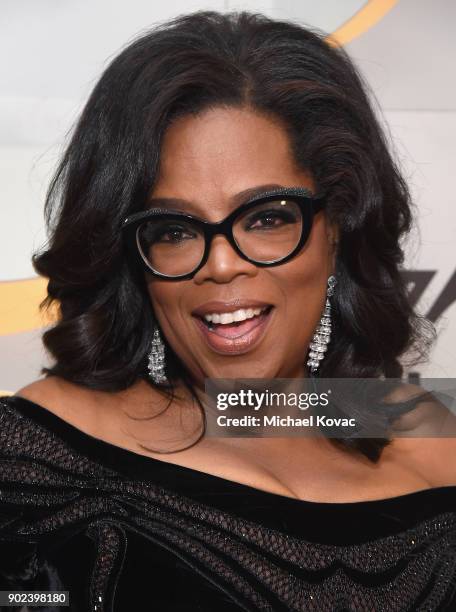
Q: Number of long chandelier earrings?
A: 2